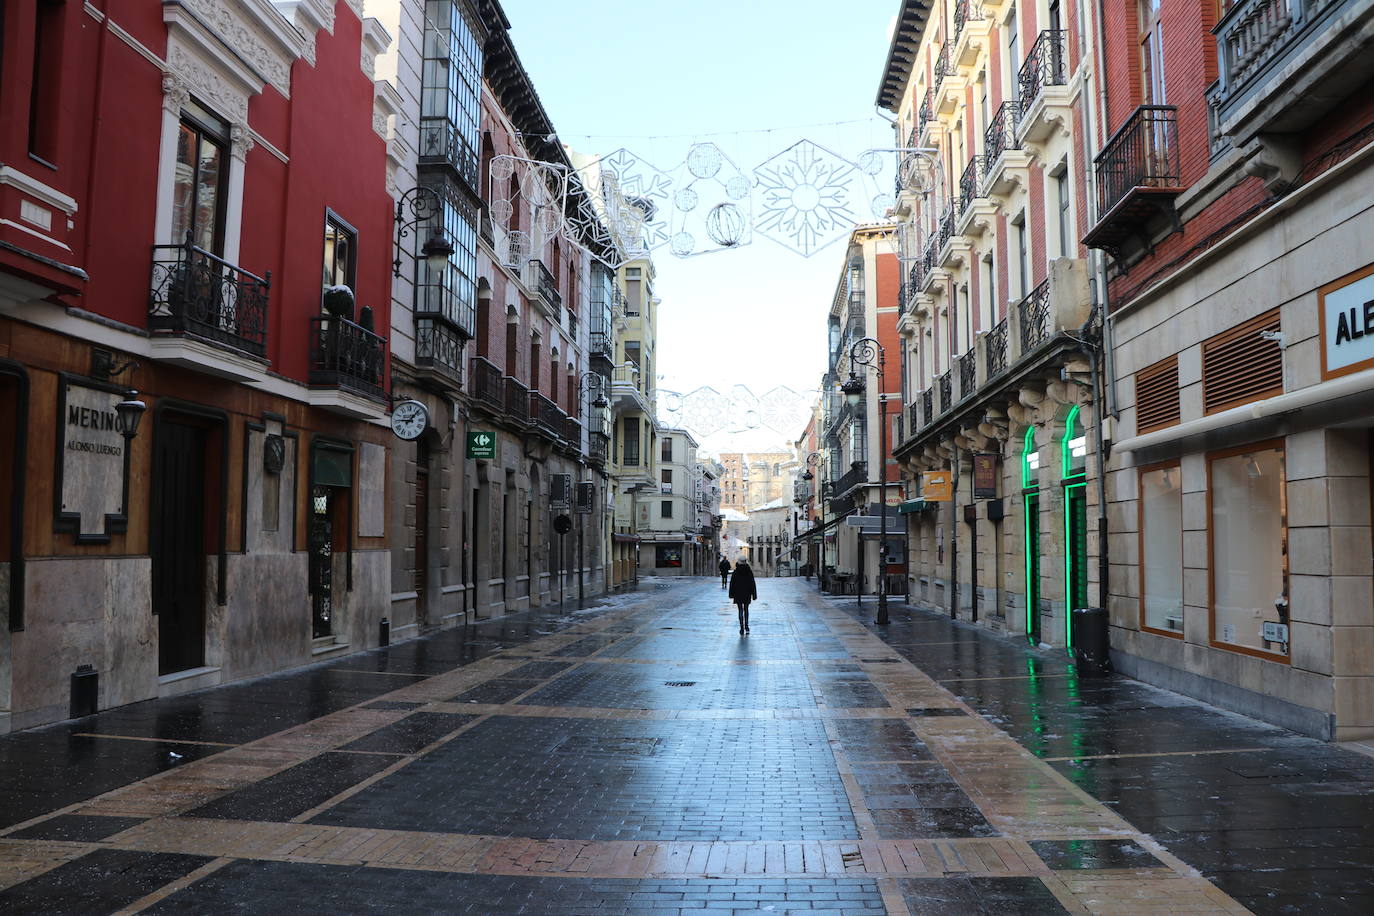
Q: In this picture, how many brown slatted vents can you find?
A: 2